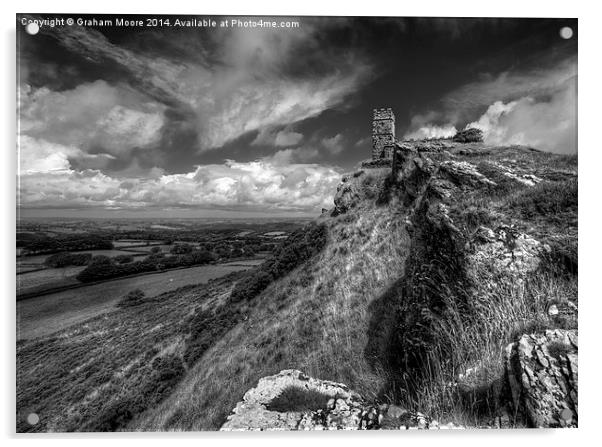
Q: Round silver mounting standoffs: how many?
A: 4